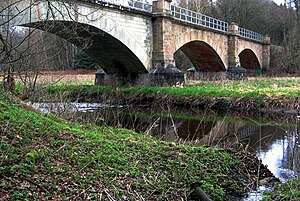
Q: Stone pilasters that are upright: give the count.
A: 3